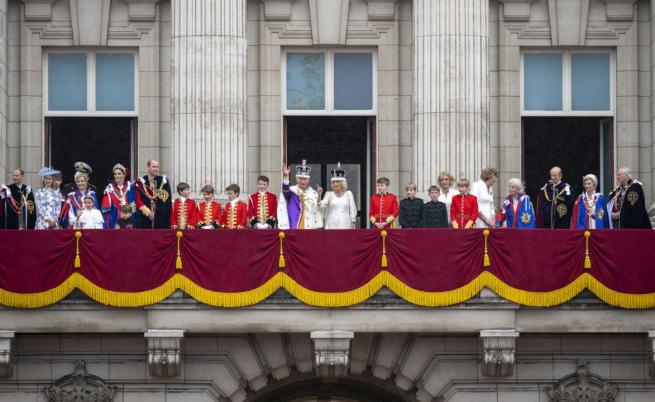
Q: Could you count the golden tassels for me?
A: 6